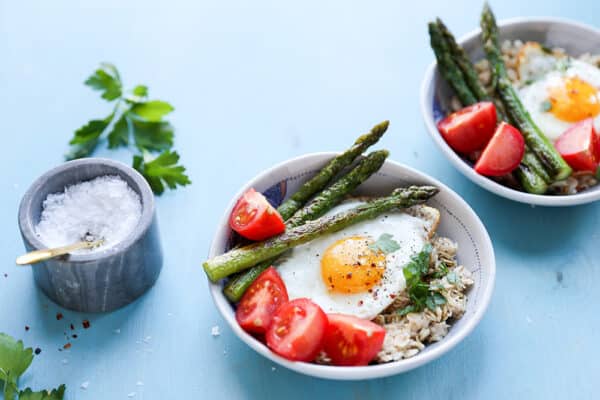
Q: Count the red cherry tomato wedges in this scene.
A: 7